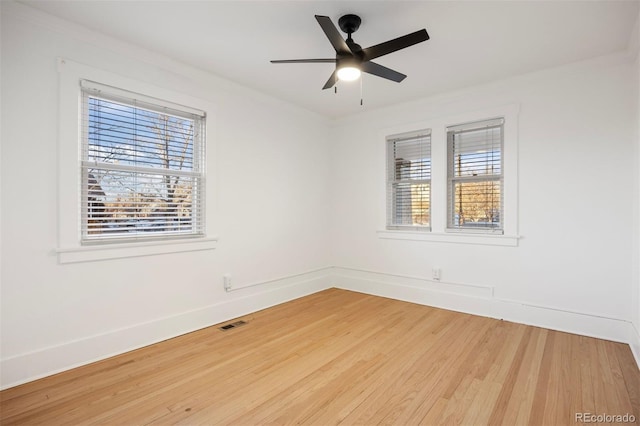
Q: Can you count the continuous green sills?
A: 0